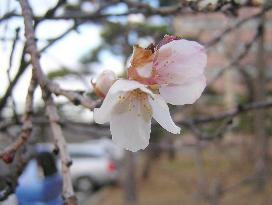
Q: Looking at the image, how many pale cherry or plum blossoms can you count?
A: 2